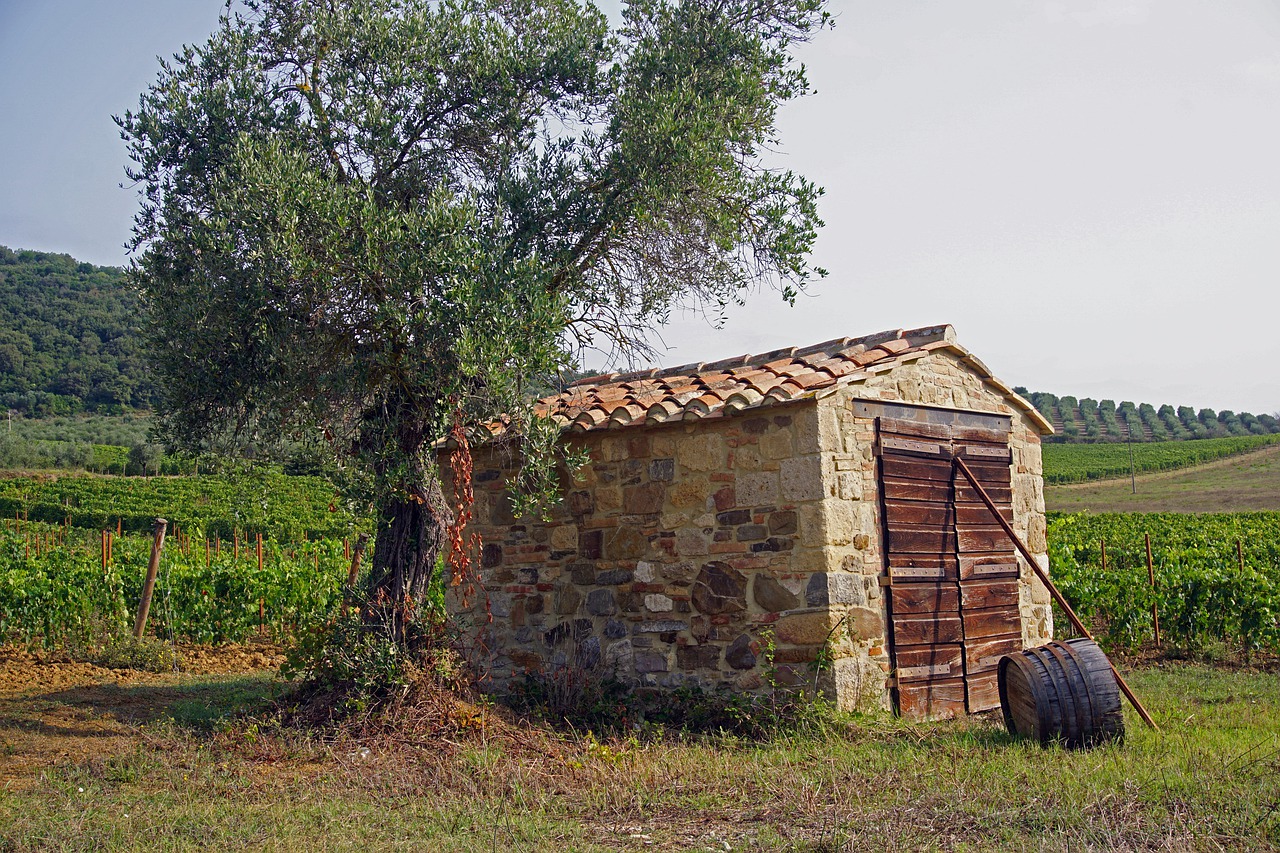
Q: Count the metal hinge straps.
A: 6